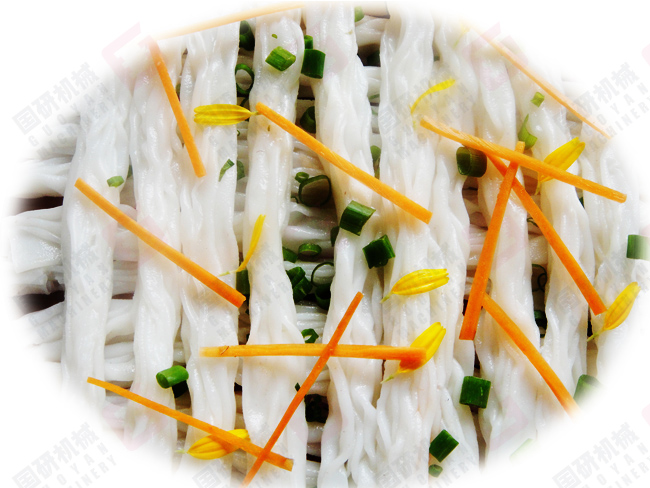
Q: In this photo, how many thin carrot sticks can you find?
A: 12